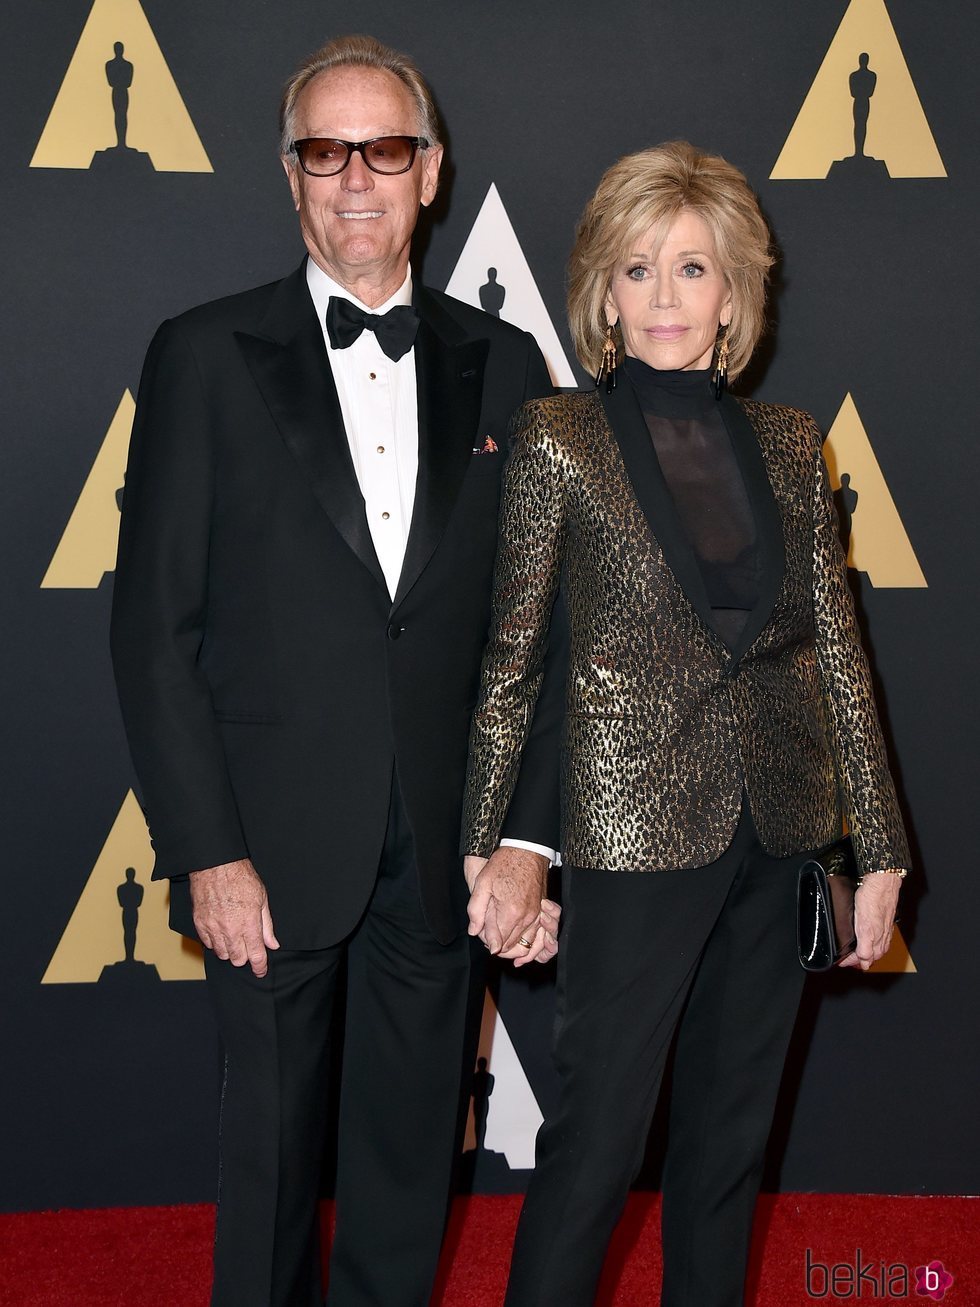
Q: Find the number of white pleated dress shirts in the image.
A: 1